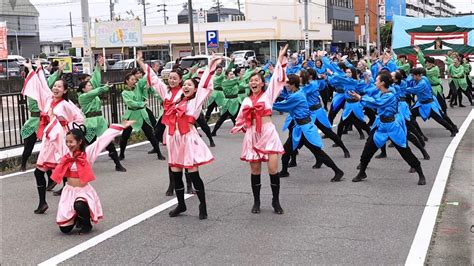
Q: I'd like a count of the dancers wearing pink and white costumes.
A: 5